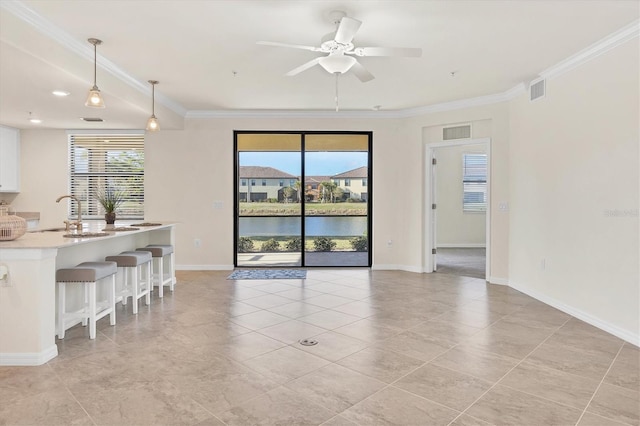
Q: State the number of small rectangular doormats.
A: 1